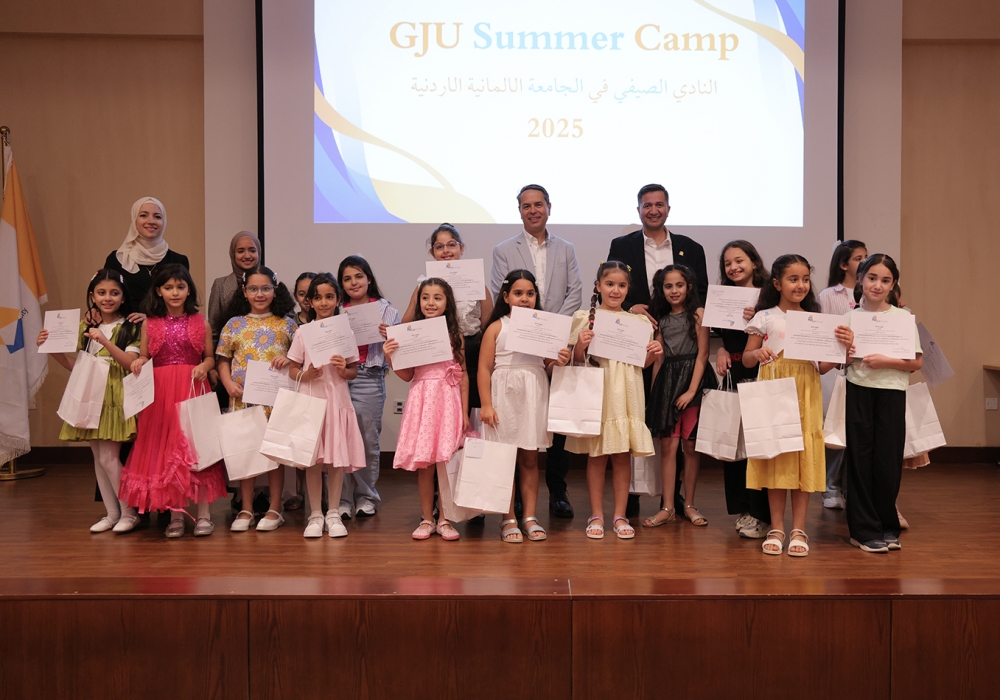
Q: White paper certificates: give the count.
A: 13